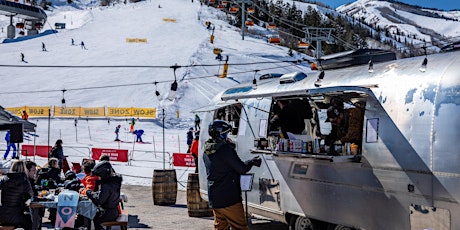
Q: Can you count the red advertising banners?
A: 3